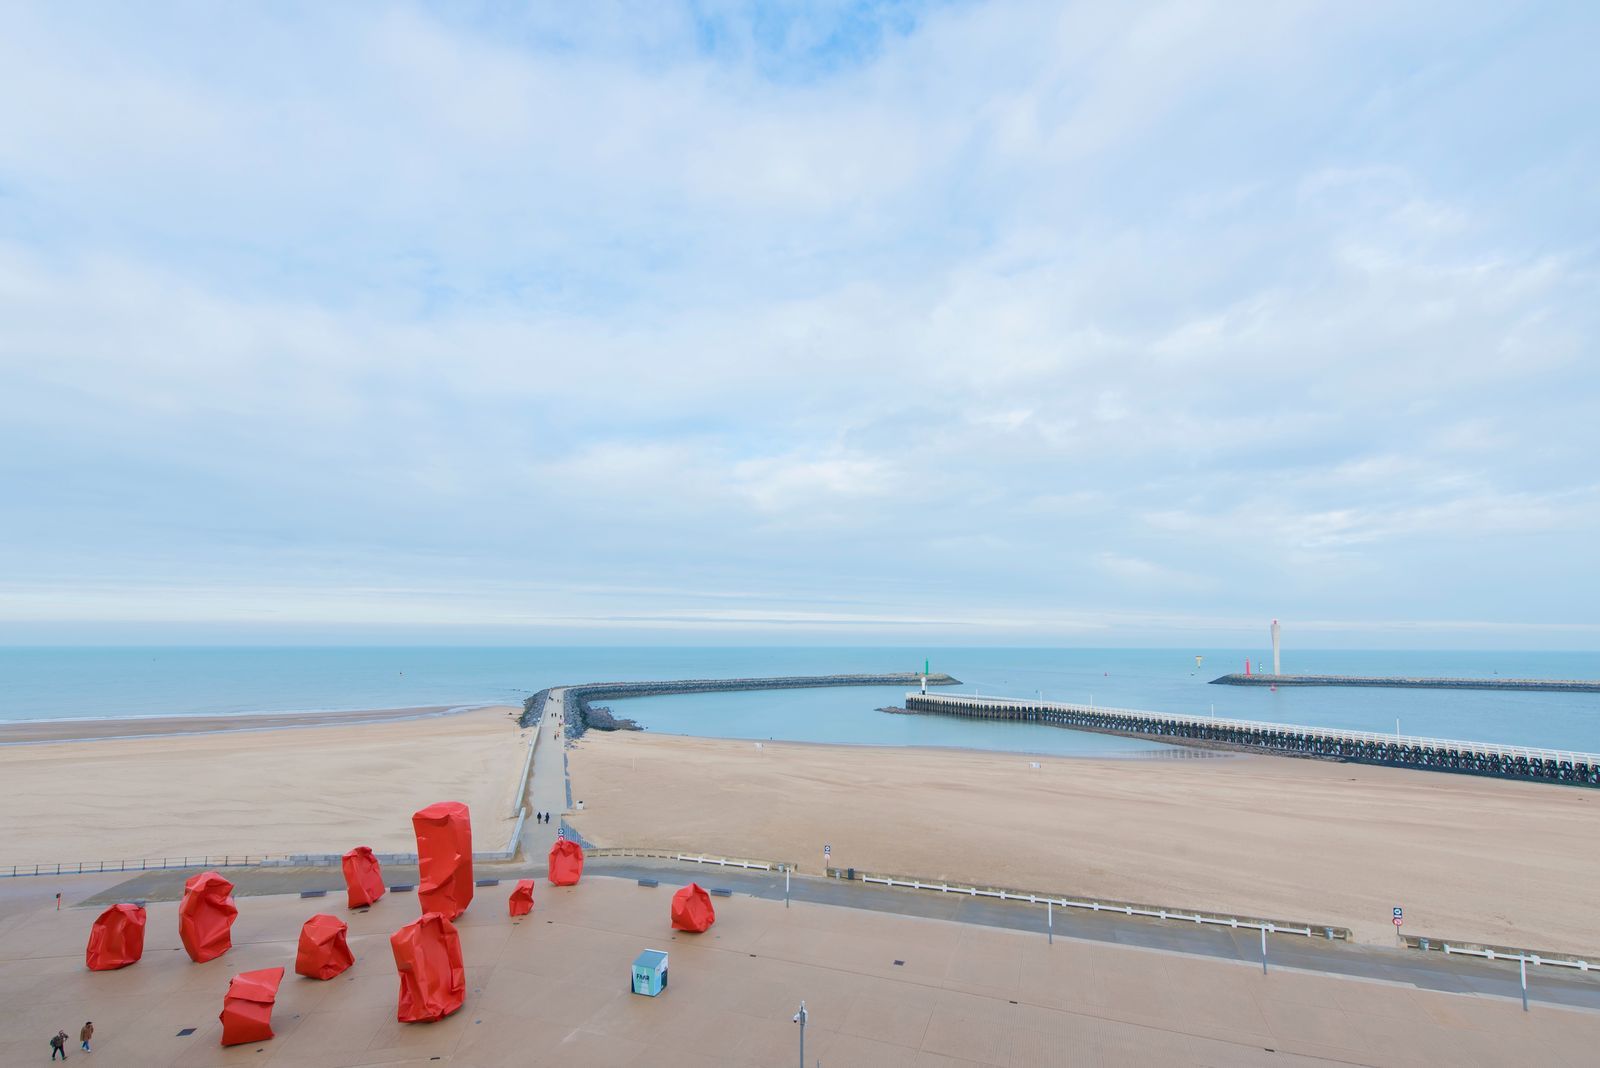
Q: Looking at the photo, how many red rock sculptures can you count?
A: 10